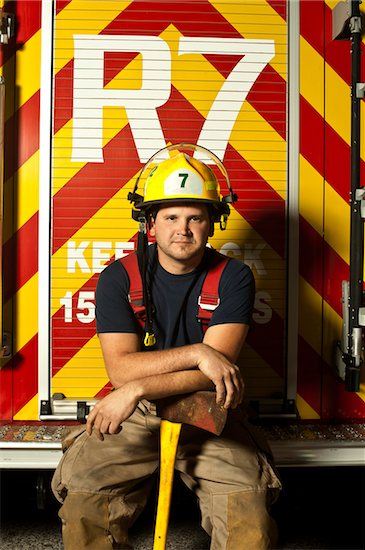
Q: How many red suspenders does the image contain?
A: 2